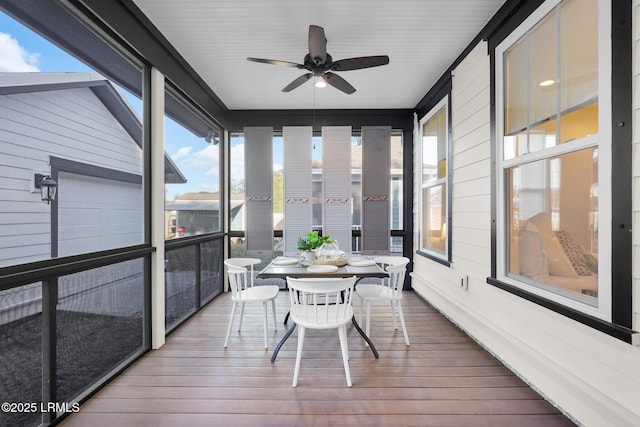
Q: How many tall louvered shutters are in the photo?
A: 4